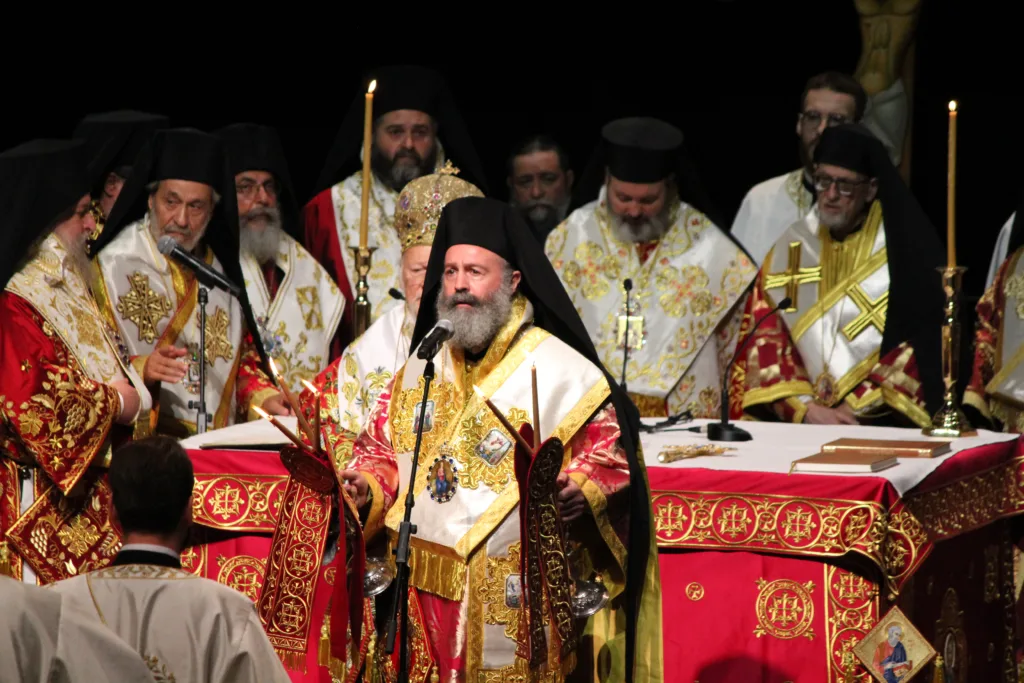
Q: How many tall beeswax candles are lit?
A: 2